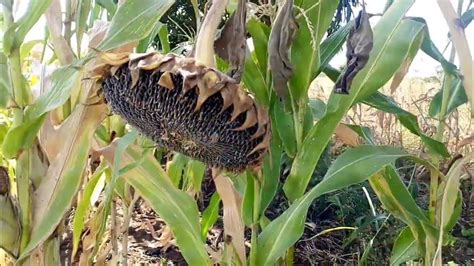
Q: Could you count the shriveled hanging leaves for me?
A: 3